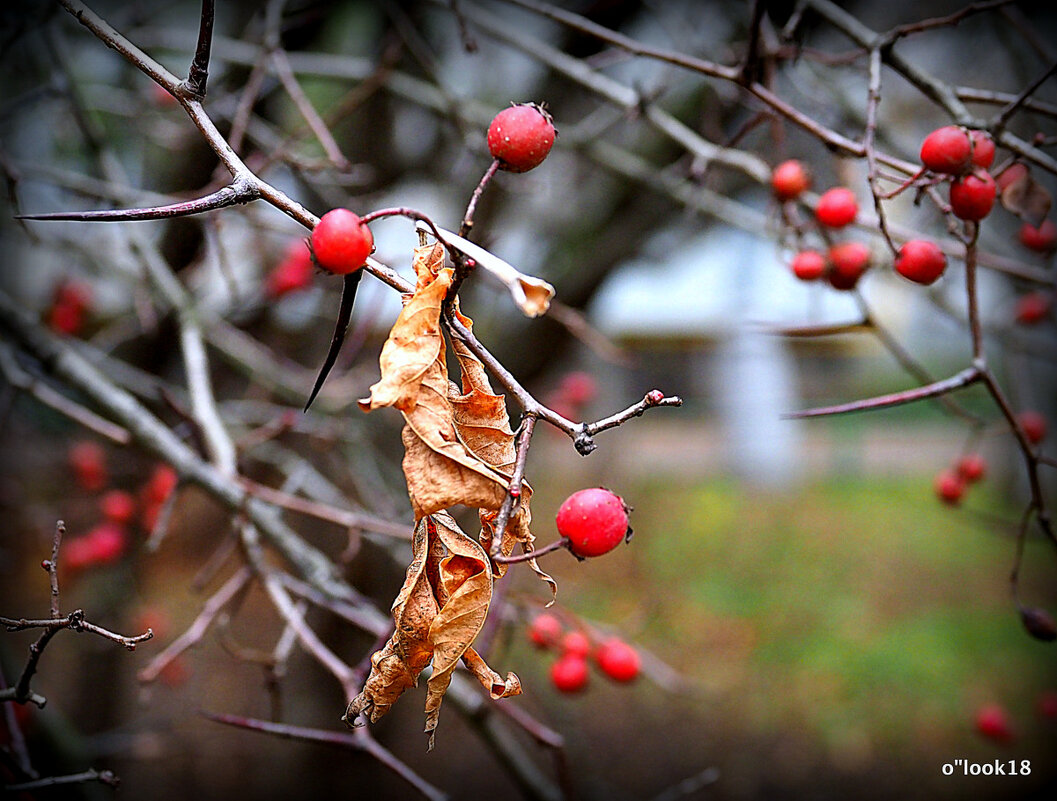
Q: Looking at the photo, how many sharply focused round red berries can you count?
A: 3